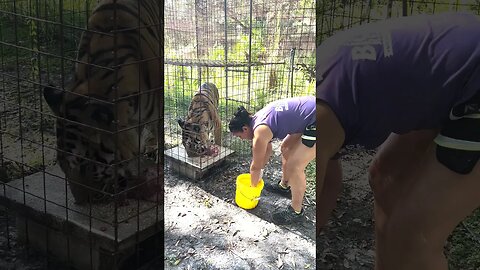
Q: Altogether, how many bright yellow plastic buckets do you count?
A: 1